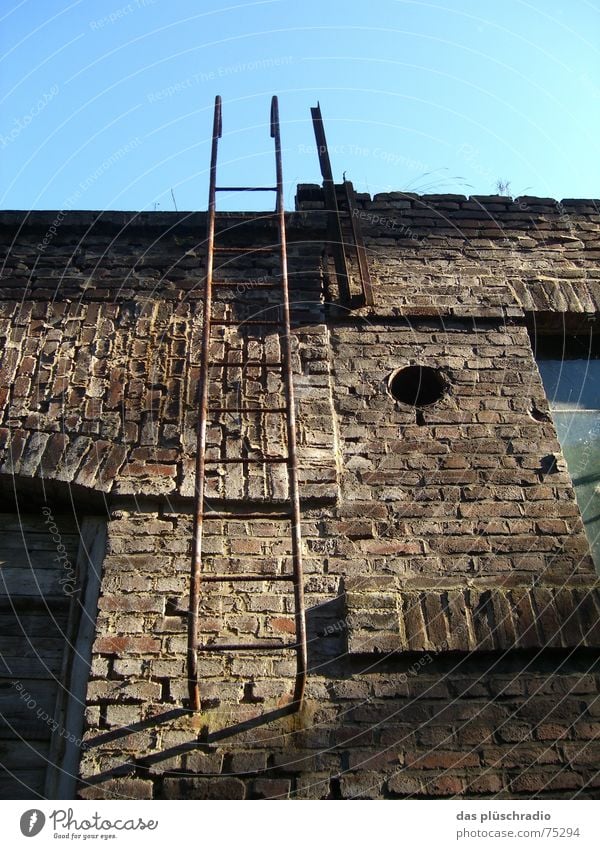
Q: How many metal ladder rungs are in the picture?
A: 11